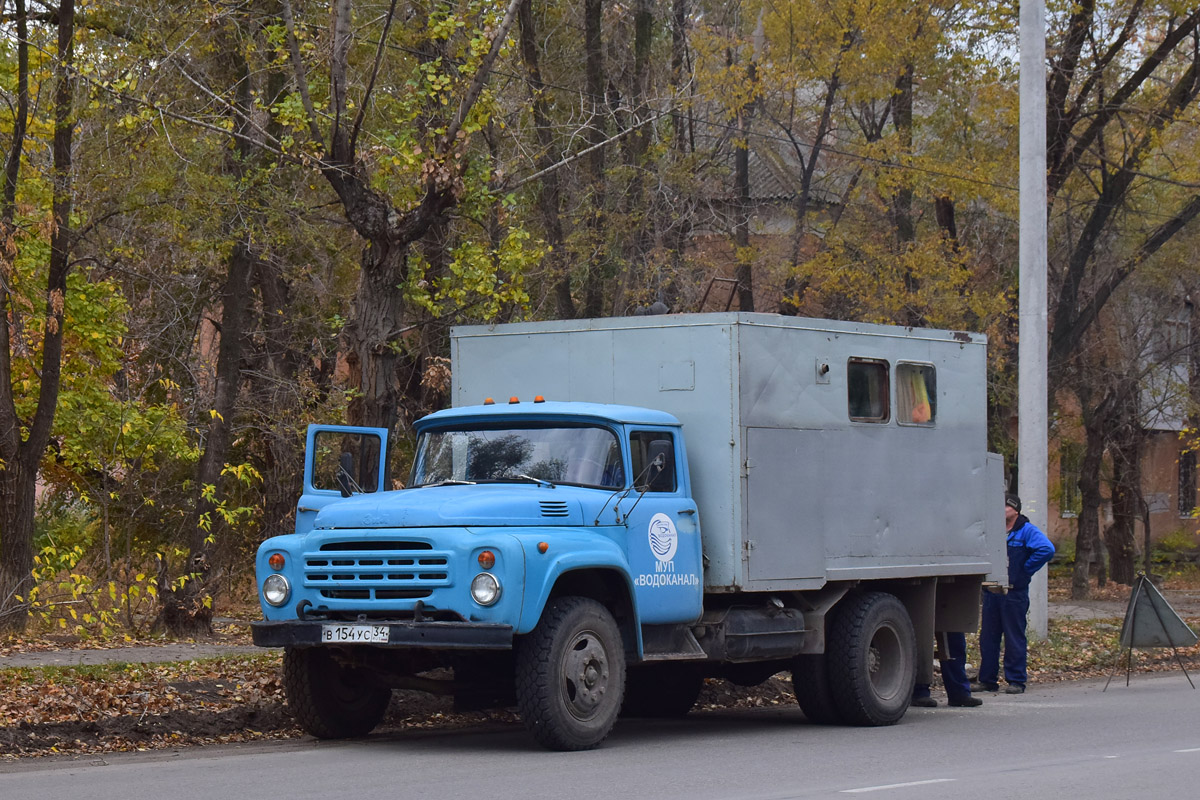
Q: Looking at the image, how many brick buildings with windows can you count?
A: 1